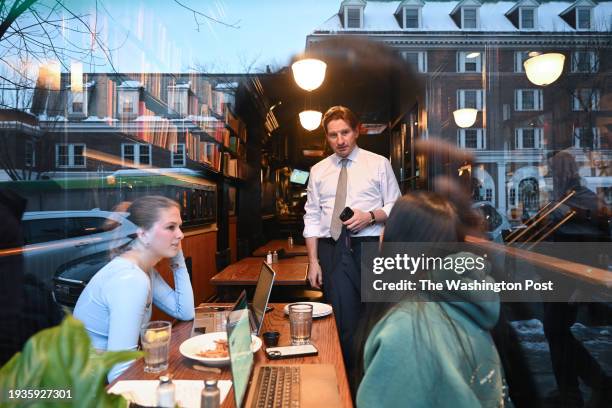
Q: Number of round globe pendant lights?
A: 4